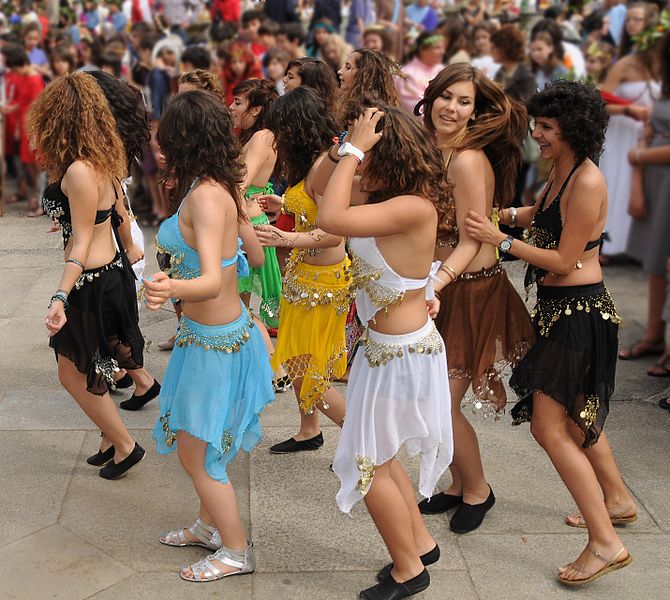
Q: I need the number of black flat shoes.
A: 9